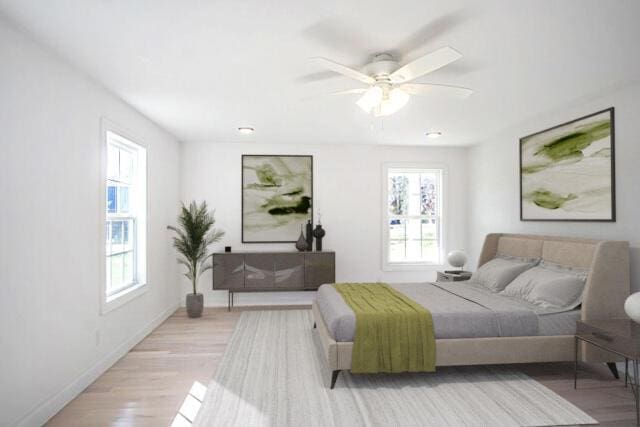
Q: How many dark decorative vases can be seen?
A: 3